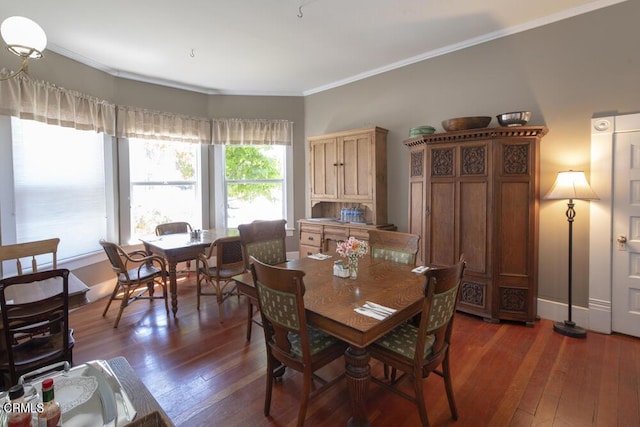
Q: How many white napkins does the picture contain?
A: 3